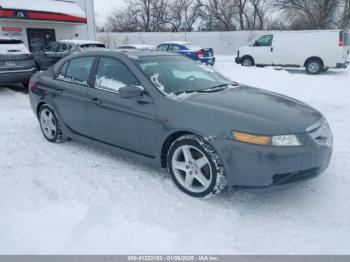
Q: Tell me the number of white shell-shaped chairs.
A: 0